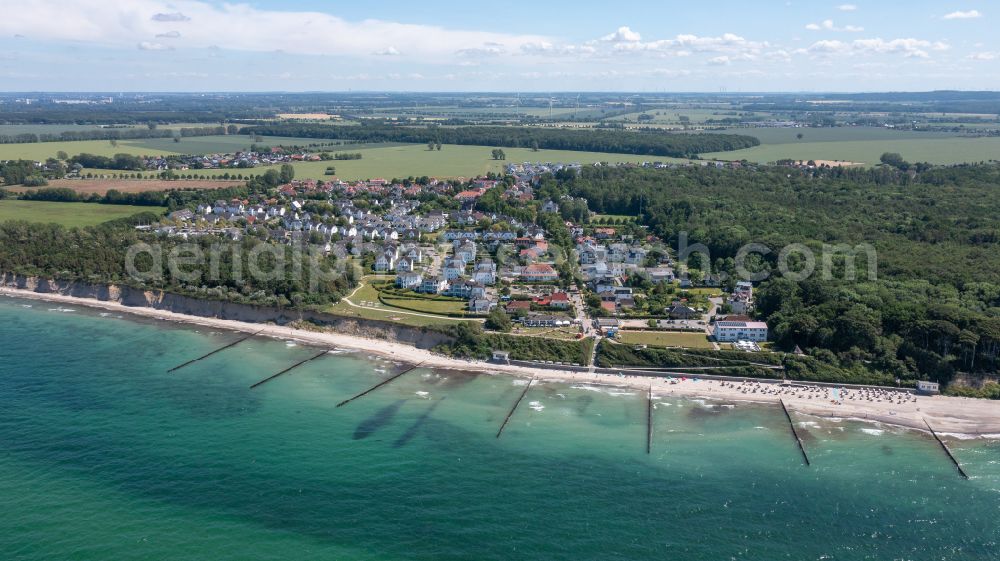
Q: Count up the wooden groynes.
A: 7